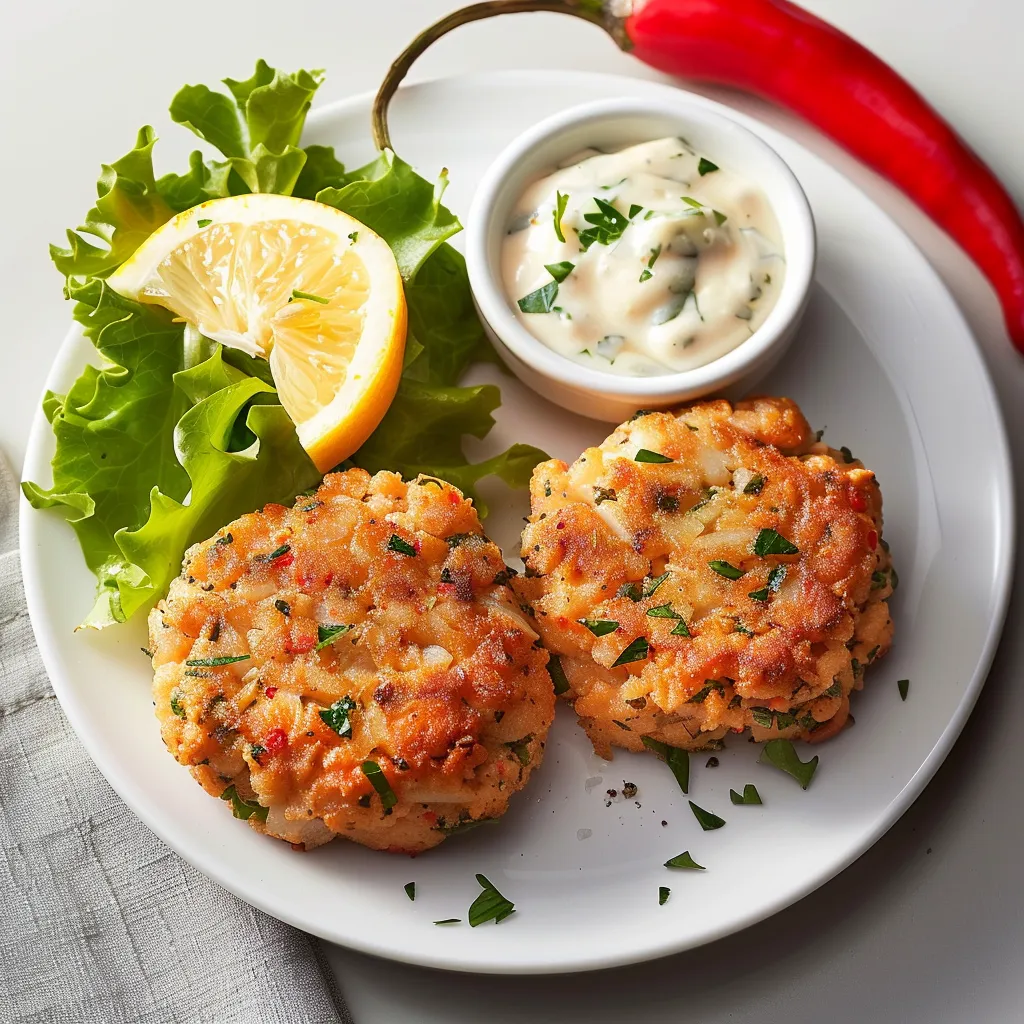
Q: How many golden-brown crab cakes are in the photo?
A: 2